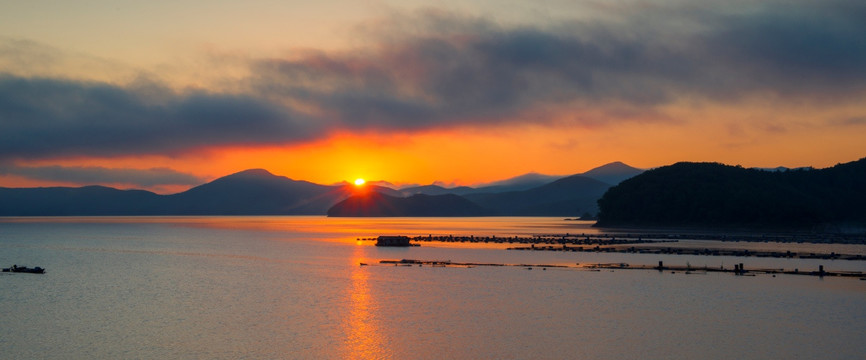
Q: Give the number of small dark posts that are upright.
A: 4